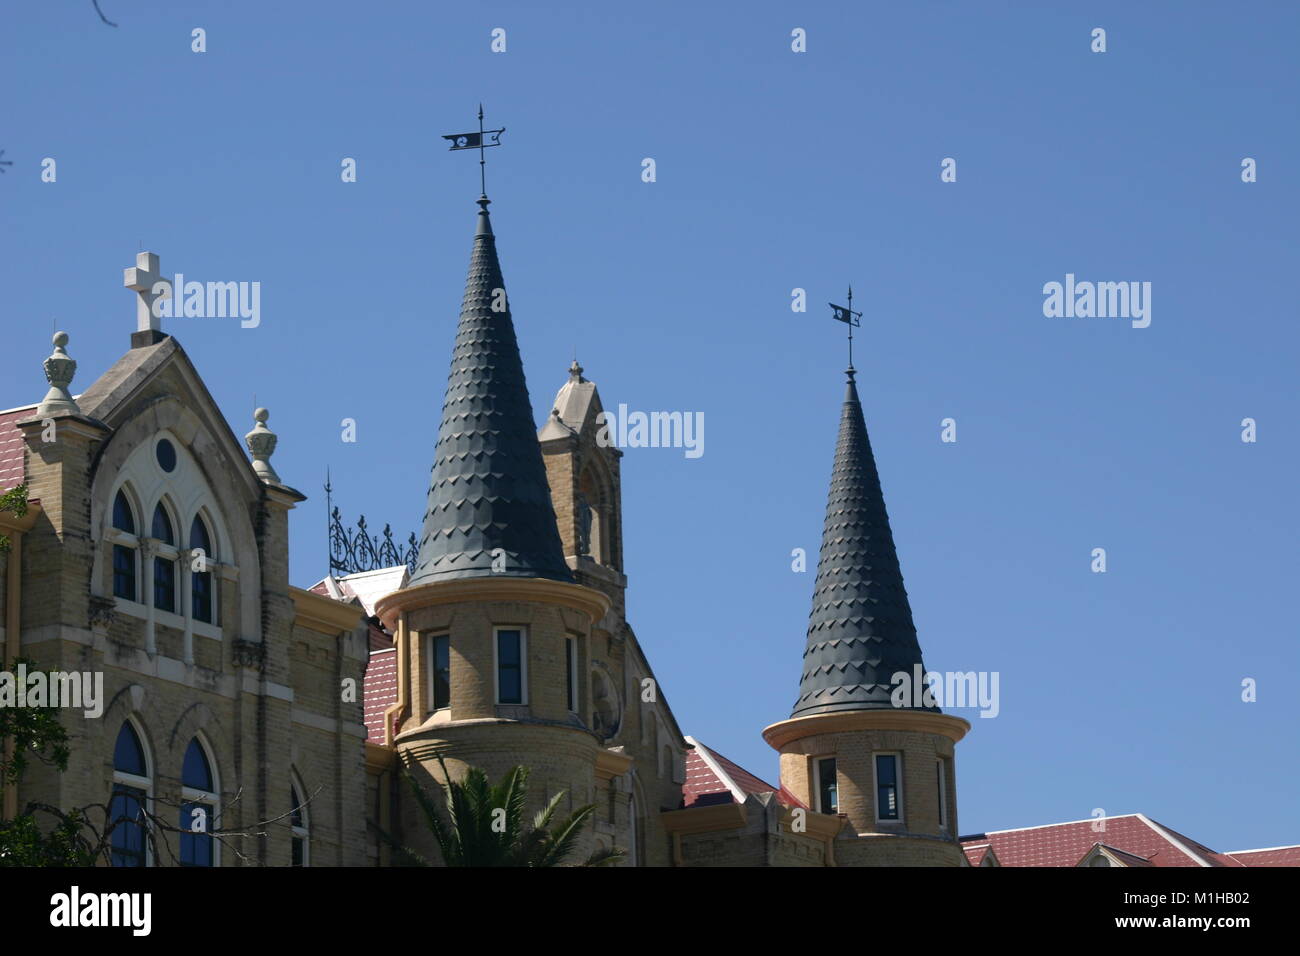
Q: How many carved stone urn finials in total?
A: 2